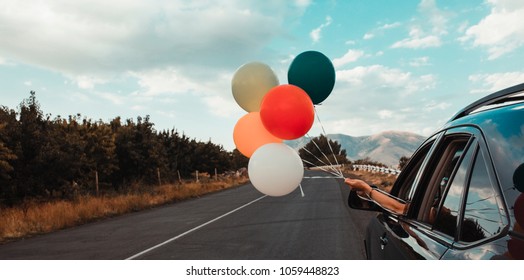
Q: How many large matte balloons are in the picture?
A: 5